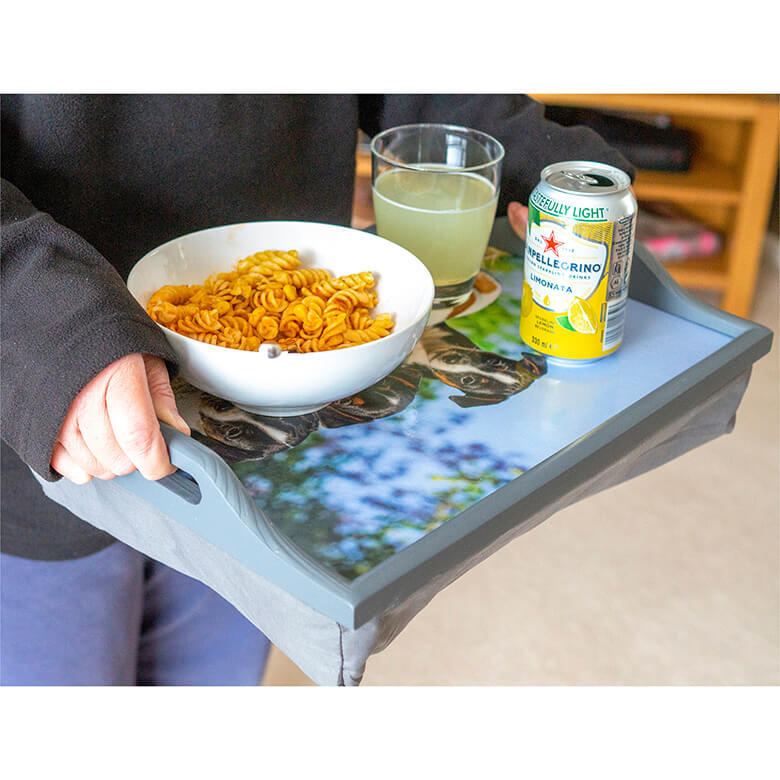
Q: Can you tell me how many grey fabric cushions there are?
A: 1